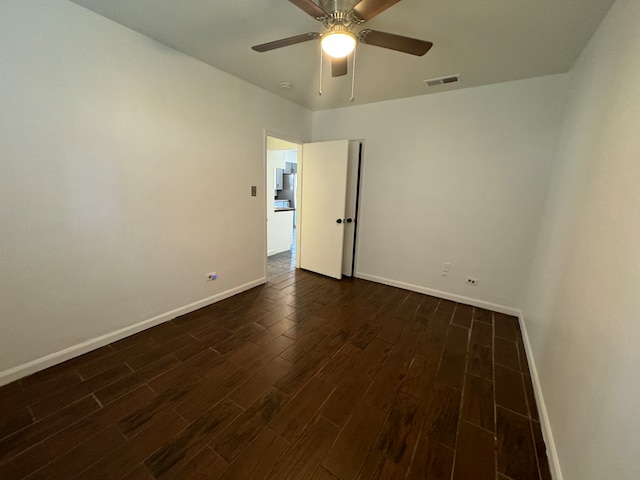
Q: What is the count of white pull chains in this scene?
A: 2